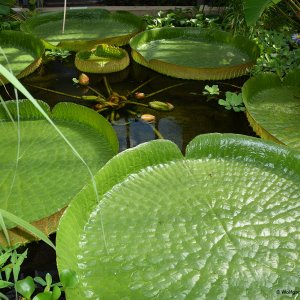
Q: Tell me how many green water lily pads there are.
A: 7